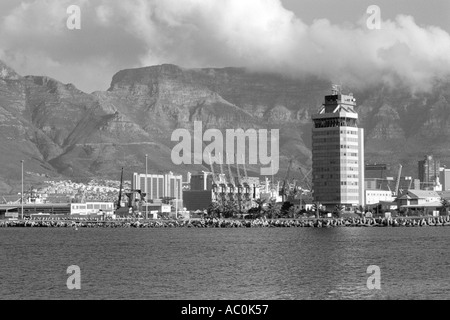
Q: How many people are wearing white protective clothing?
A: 0